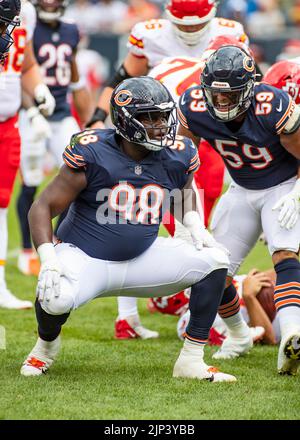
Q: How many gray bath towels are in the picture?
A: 0